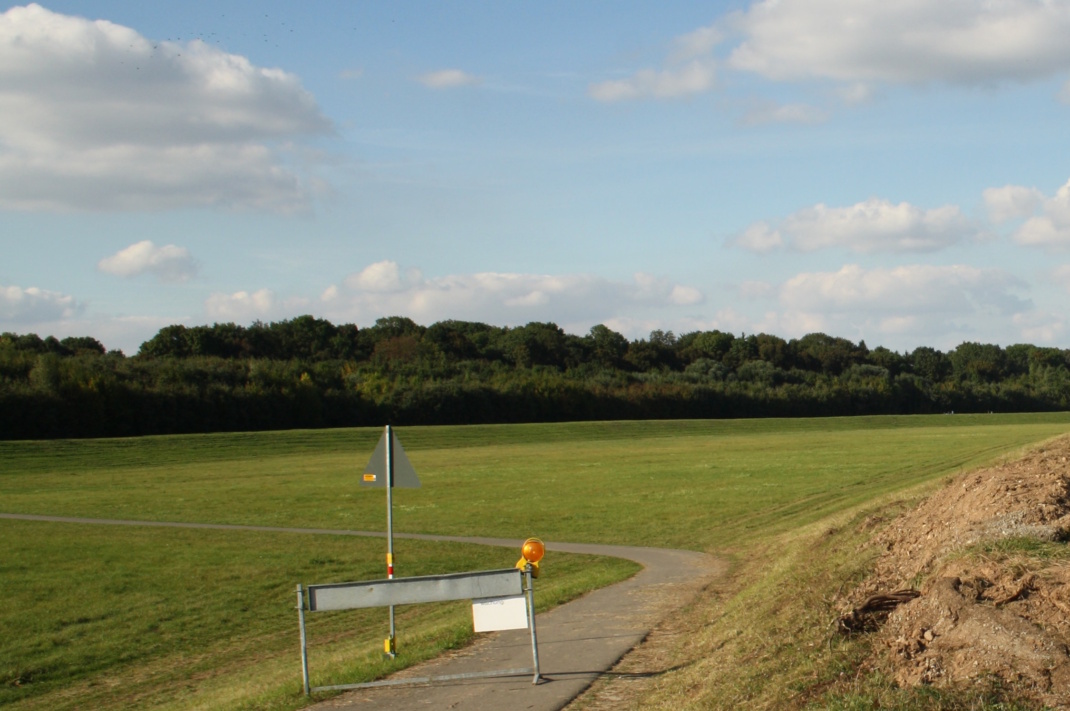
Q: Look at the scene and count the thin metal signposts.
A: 1